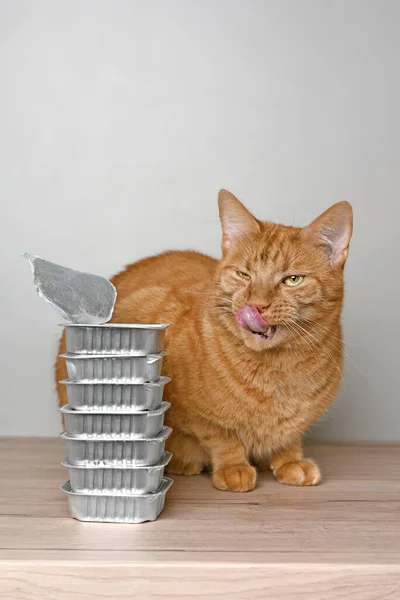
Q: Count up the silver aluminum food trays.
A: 7